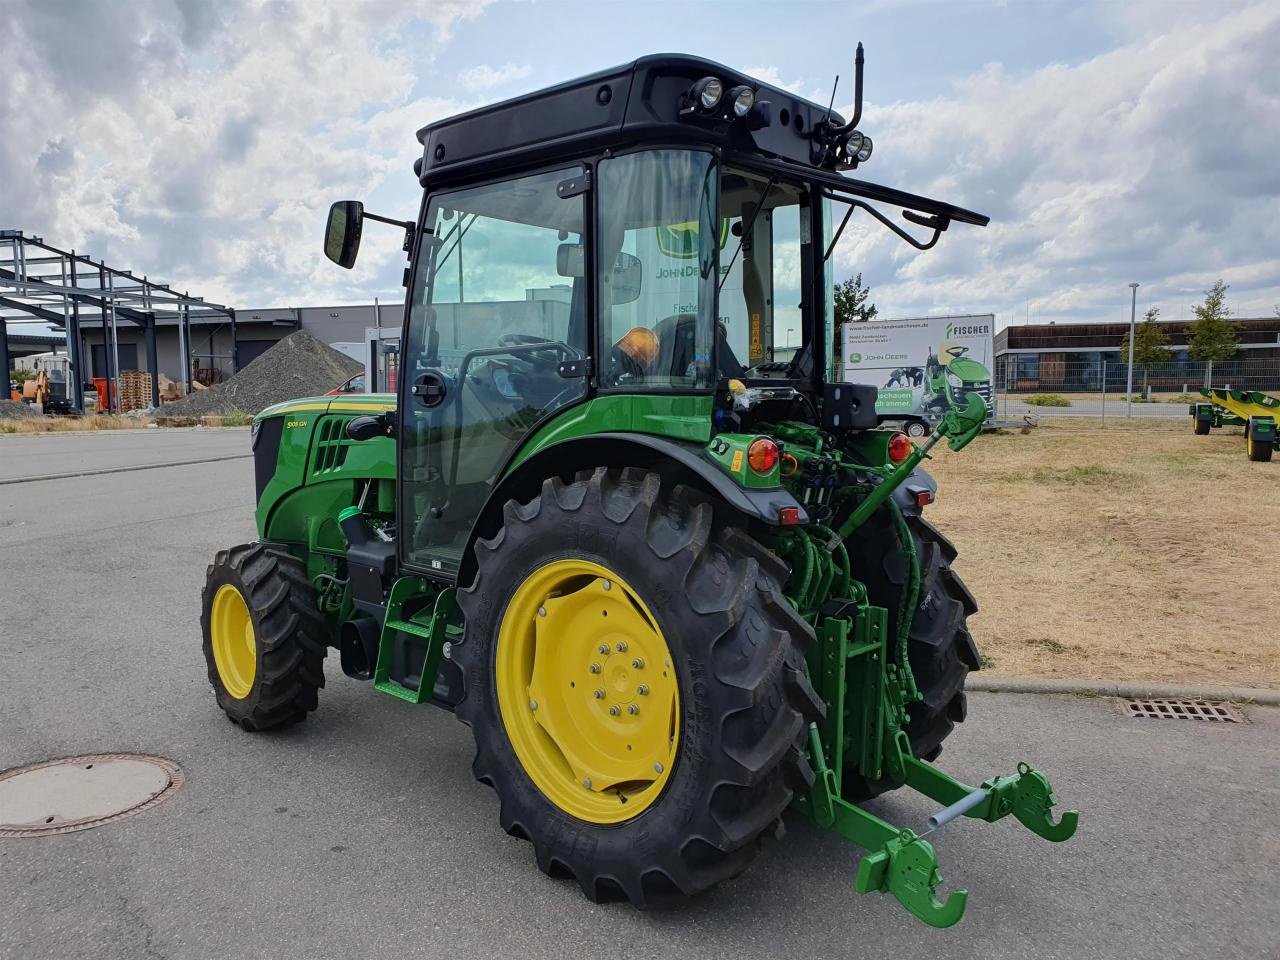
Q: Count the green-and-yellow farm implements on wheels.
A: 2